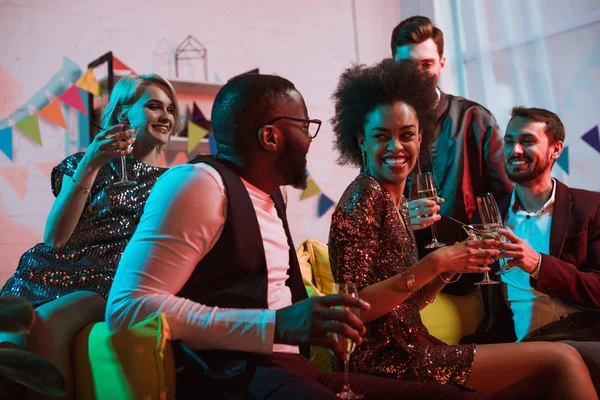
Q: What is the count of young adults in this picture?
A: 5